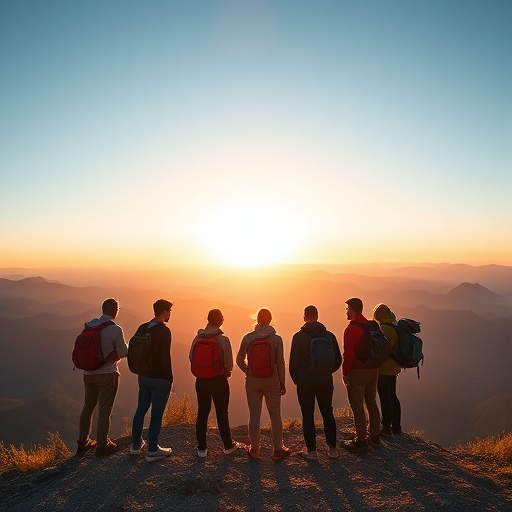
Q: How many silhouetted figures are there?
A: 7